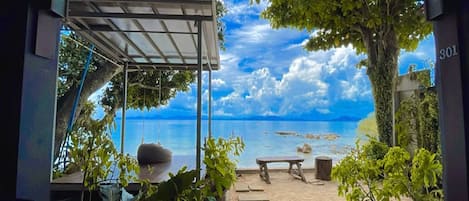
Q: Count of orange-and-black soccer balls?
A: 0